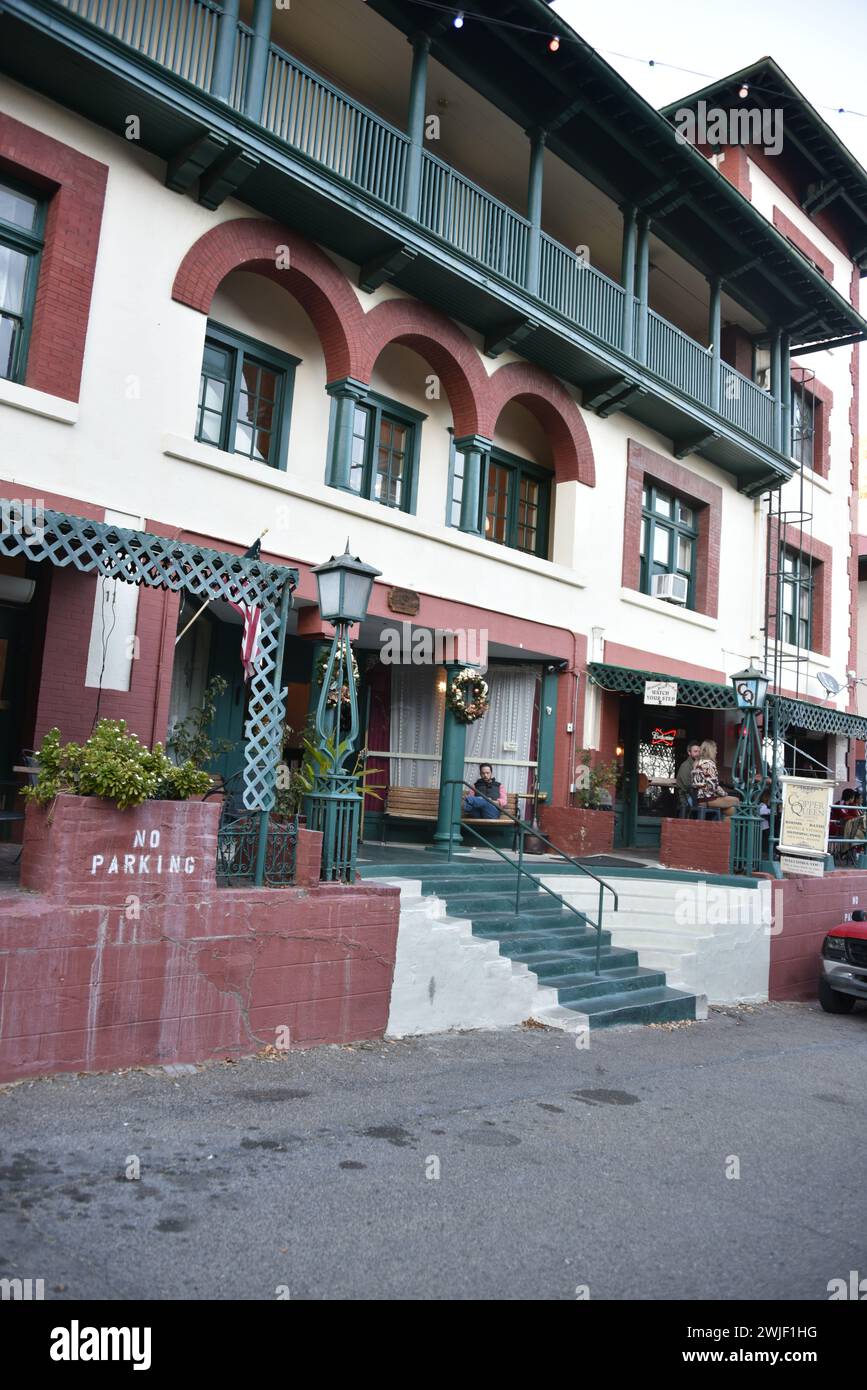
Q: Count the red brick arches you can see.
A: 3